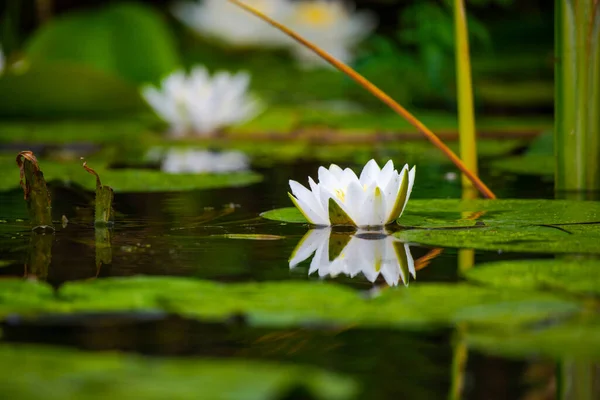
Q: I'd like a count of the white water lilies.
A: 4